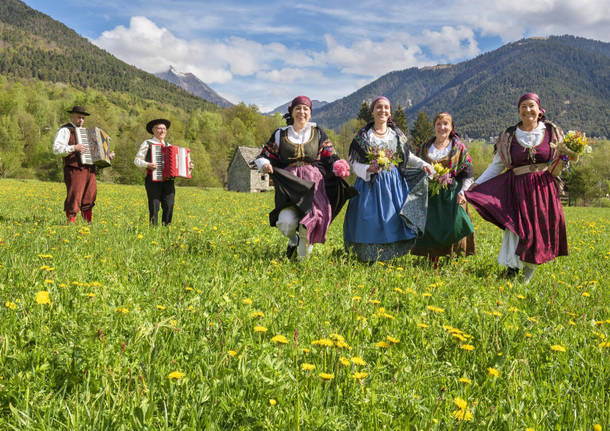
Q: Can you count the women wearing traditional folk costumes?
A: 4